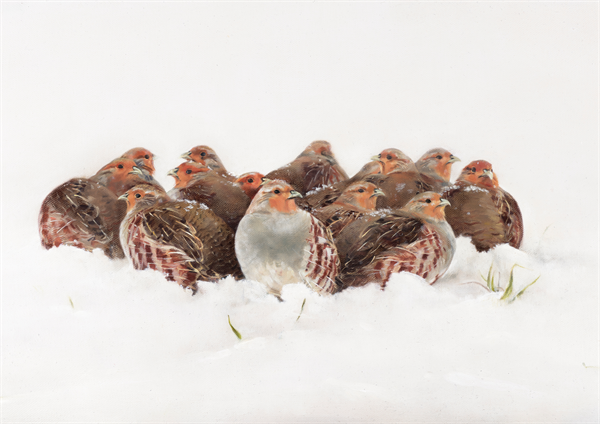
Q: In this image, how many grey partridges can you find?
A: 14